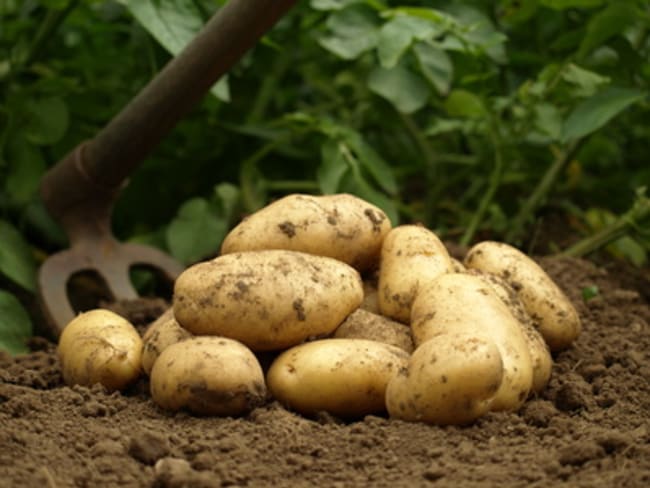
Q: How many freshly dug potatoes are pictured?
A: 12